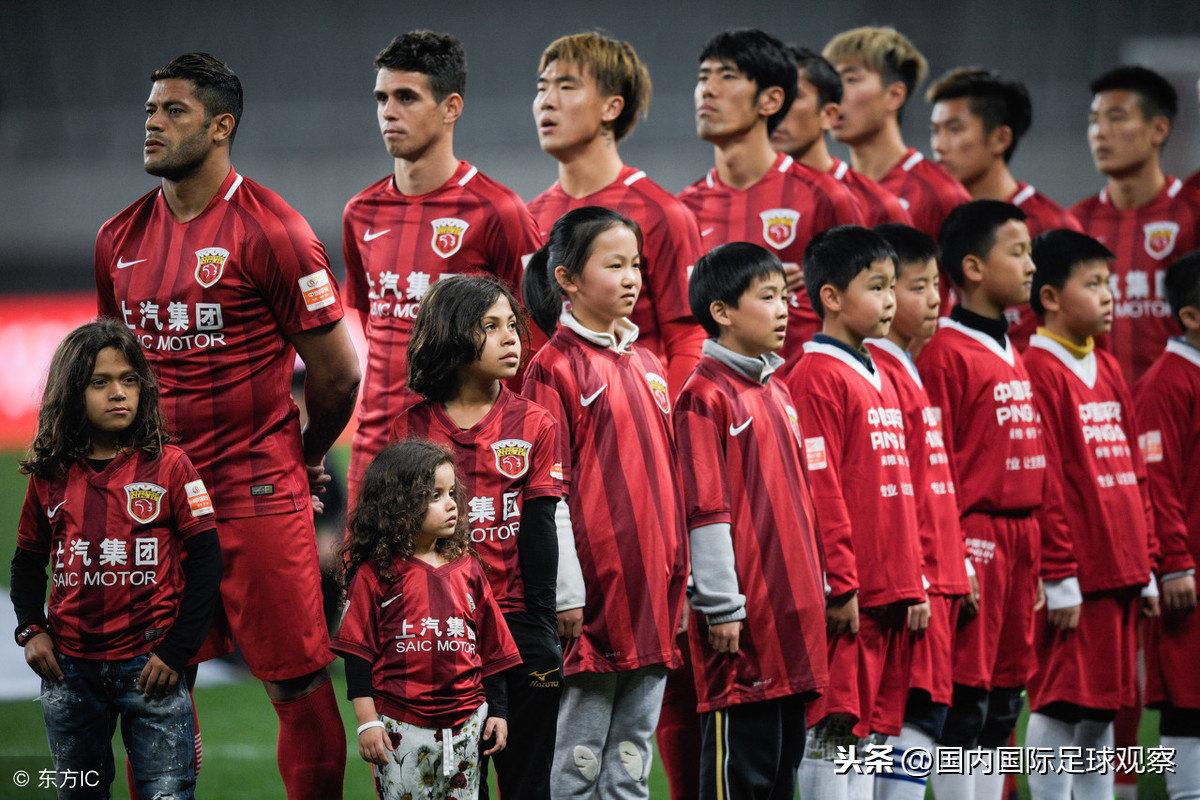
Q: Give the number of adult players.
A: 8